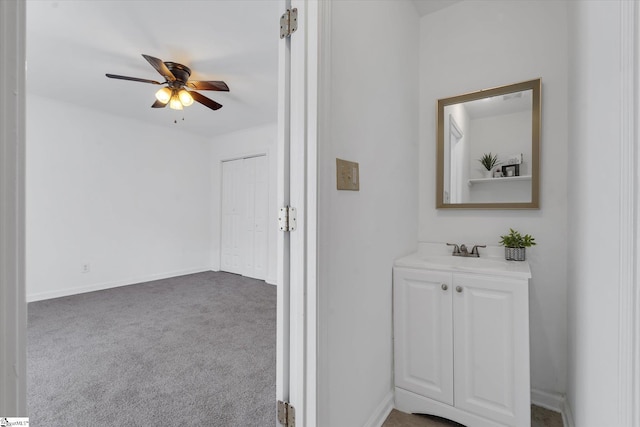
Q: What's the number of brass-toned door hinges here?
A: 3